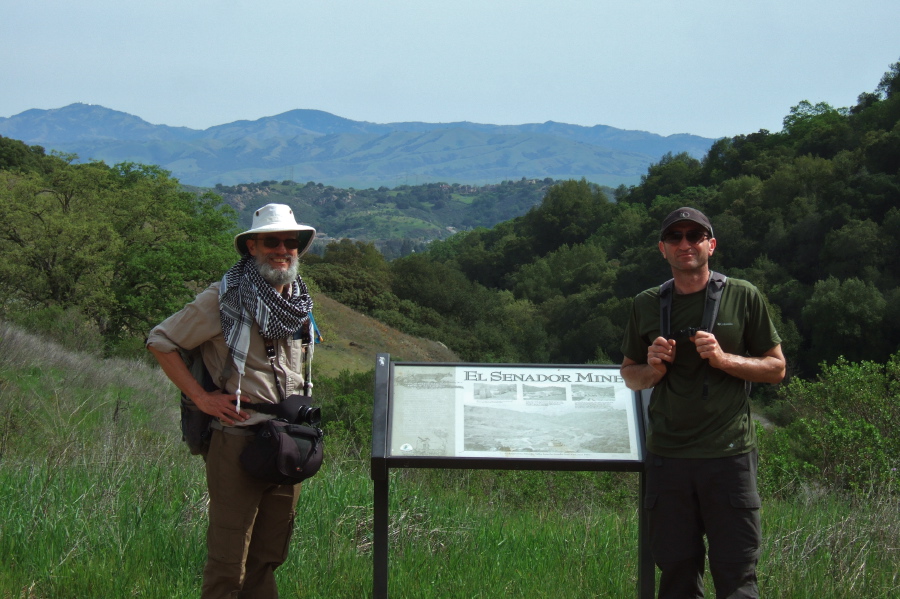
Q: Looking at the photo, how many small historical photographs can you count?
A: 3